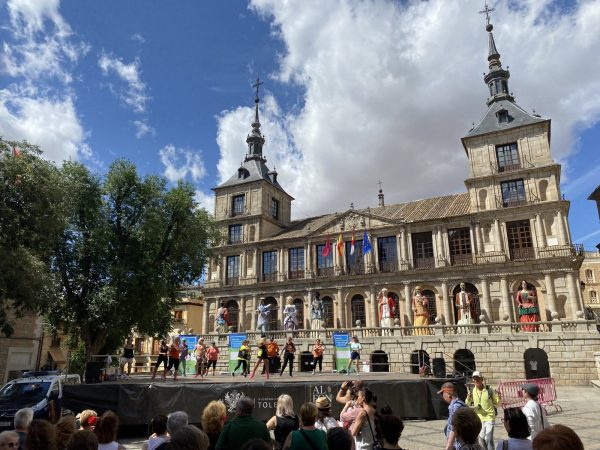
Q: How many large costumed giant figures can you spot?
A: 8